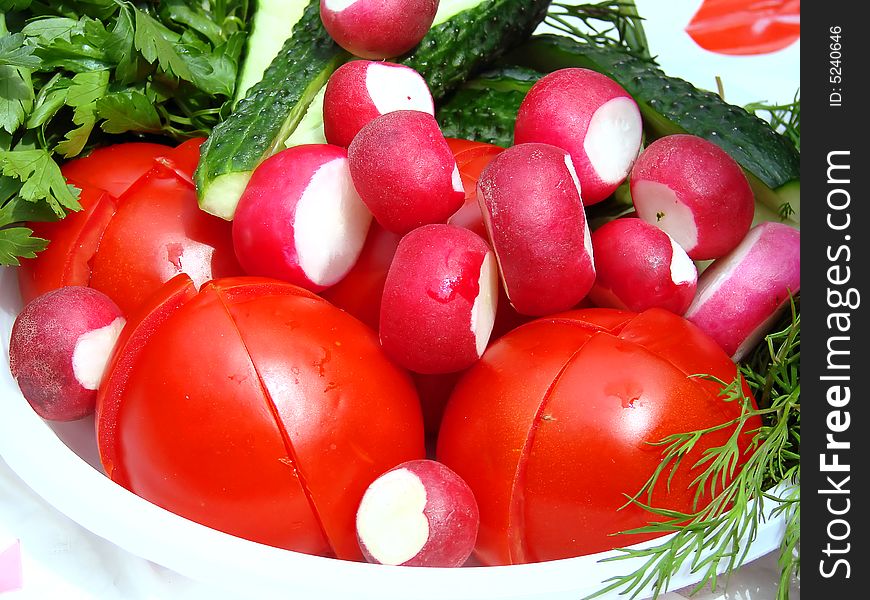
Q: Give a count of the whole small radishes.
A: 12